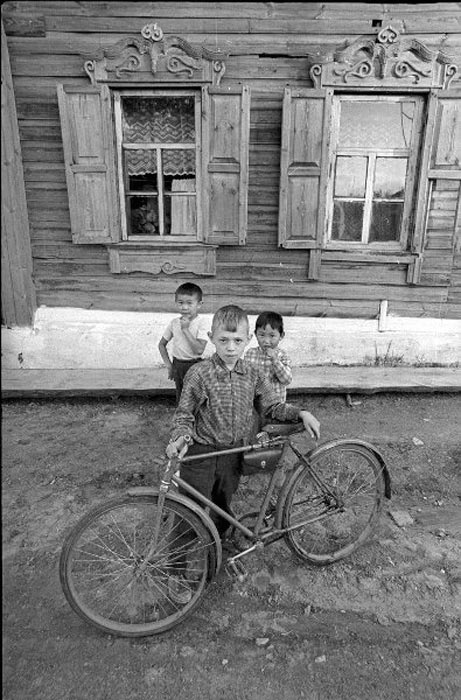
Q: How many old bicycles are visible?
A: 1